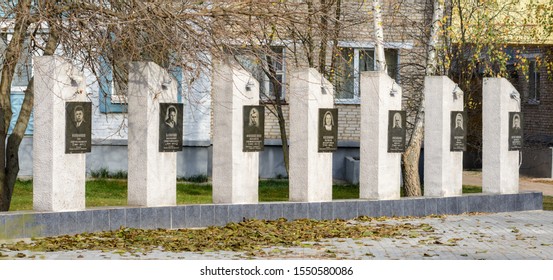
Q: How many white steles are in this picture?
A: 7